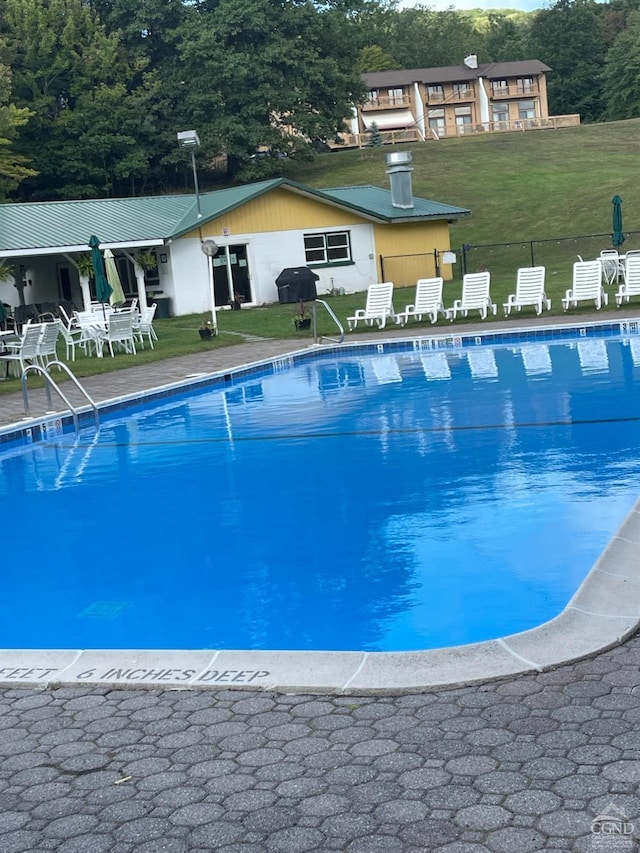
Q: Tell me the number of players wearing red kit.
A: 0